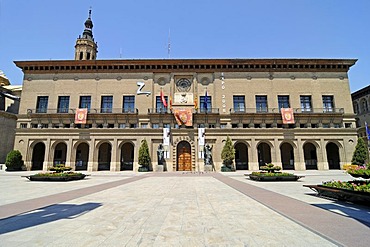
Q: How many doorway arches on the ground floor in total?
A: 11